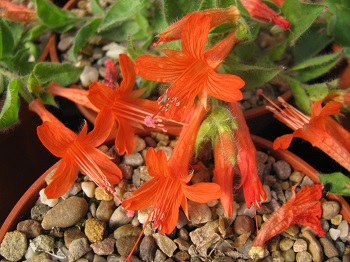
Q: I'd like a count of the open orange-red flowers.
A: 5